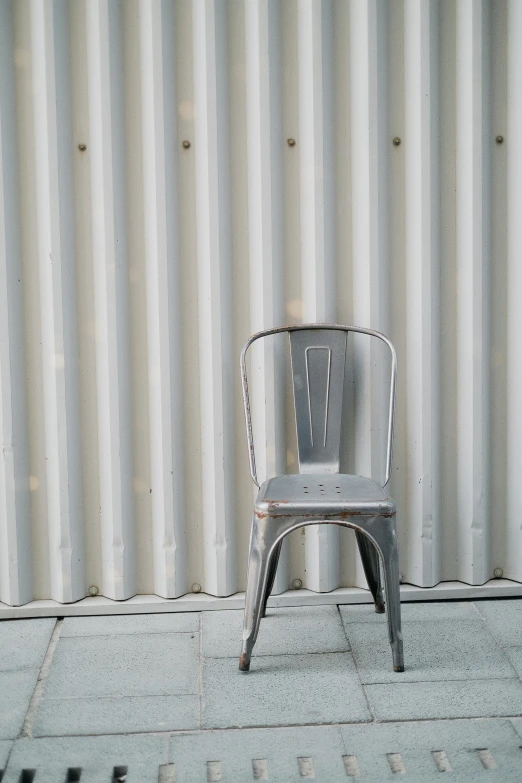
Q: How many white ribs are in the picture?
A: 11